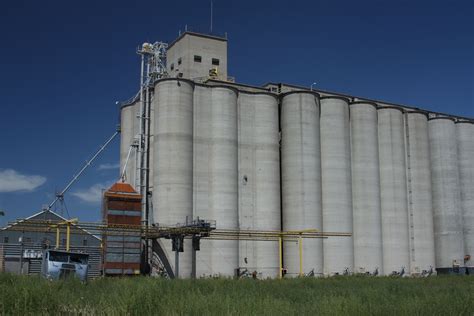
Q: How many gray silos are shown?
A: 11